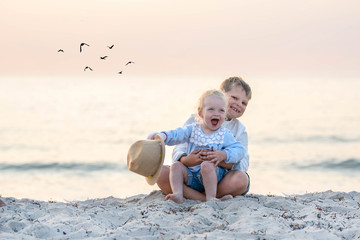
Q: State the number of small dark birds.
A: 7